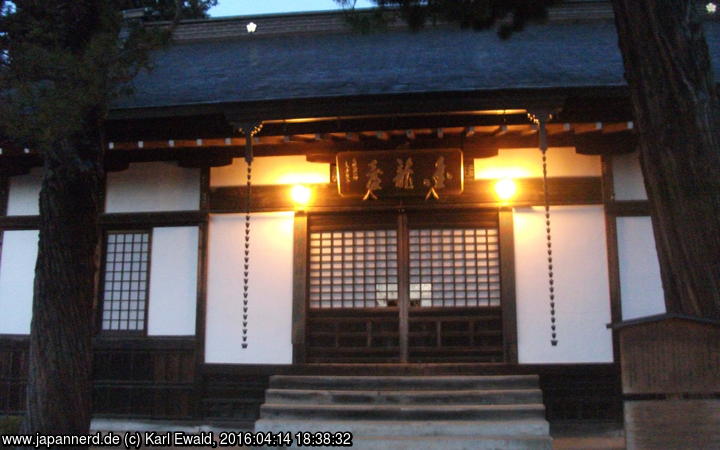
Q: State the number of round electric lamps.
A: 2